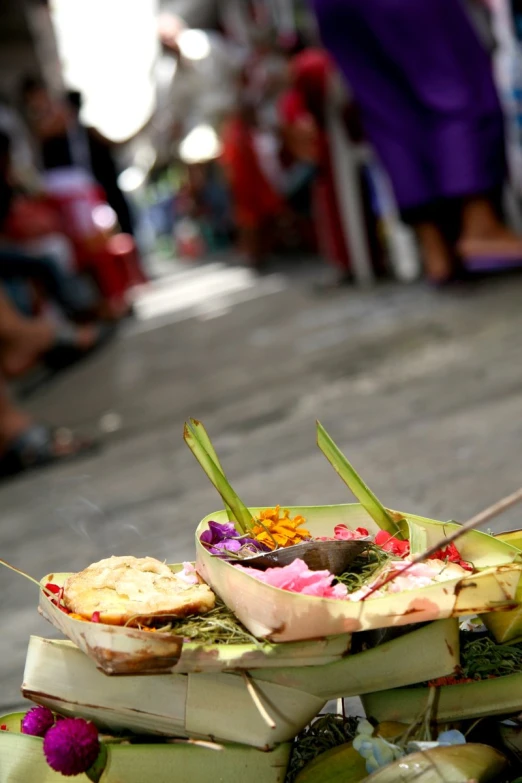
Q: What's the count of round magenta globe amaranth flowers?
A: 2